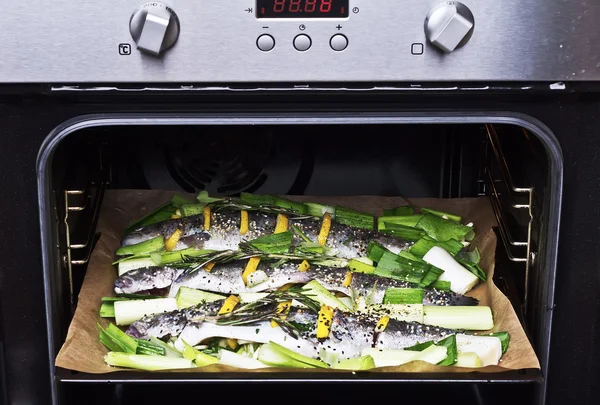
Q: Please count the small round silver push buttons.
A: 3